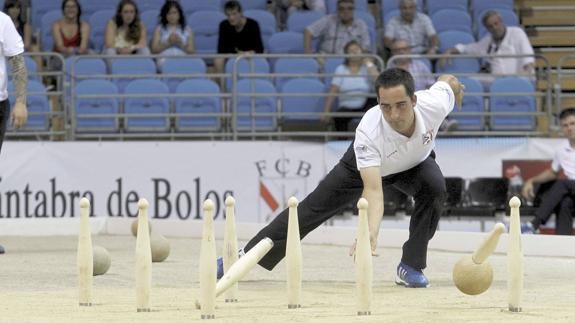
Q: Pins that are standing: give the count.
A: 7